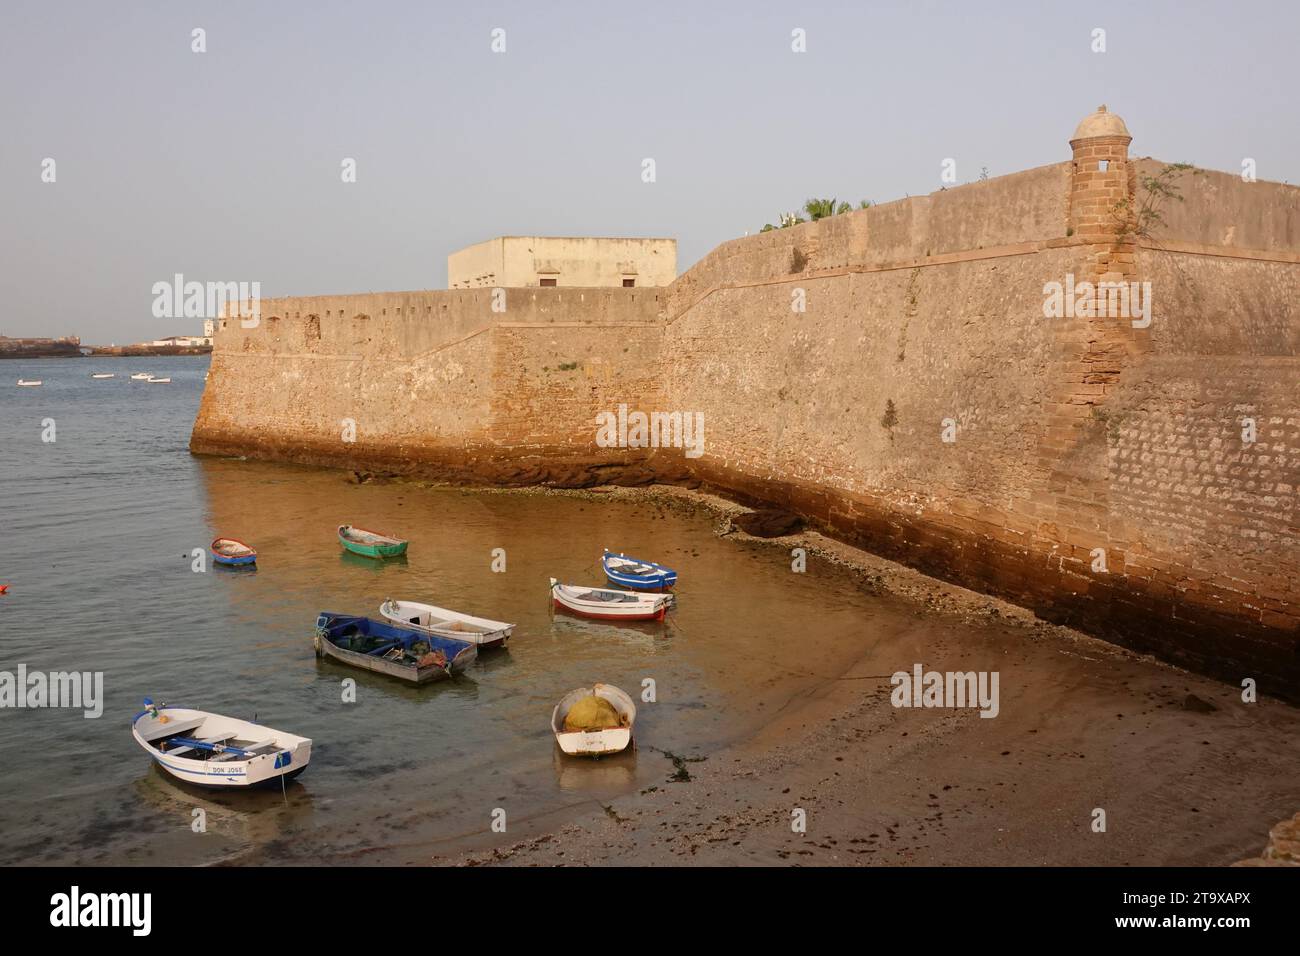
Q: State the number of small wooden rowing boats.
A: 8